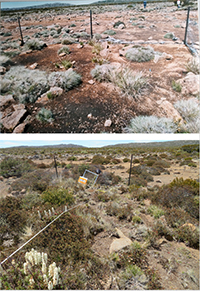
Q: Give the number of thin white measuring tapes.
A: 1